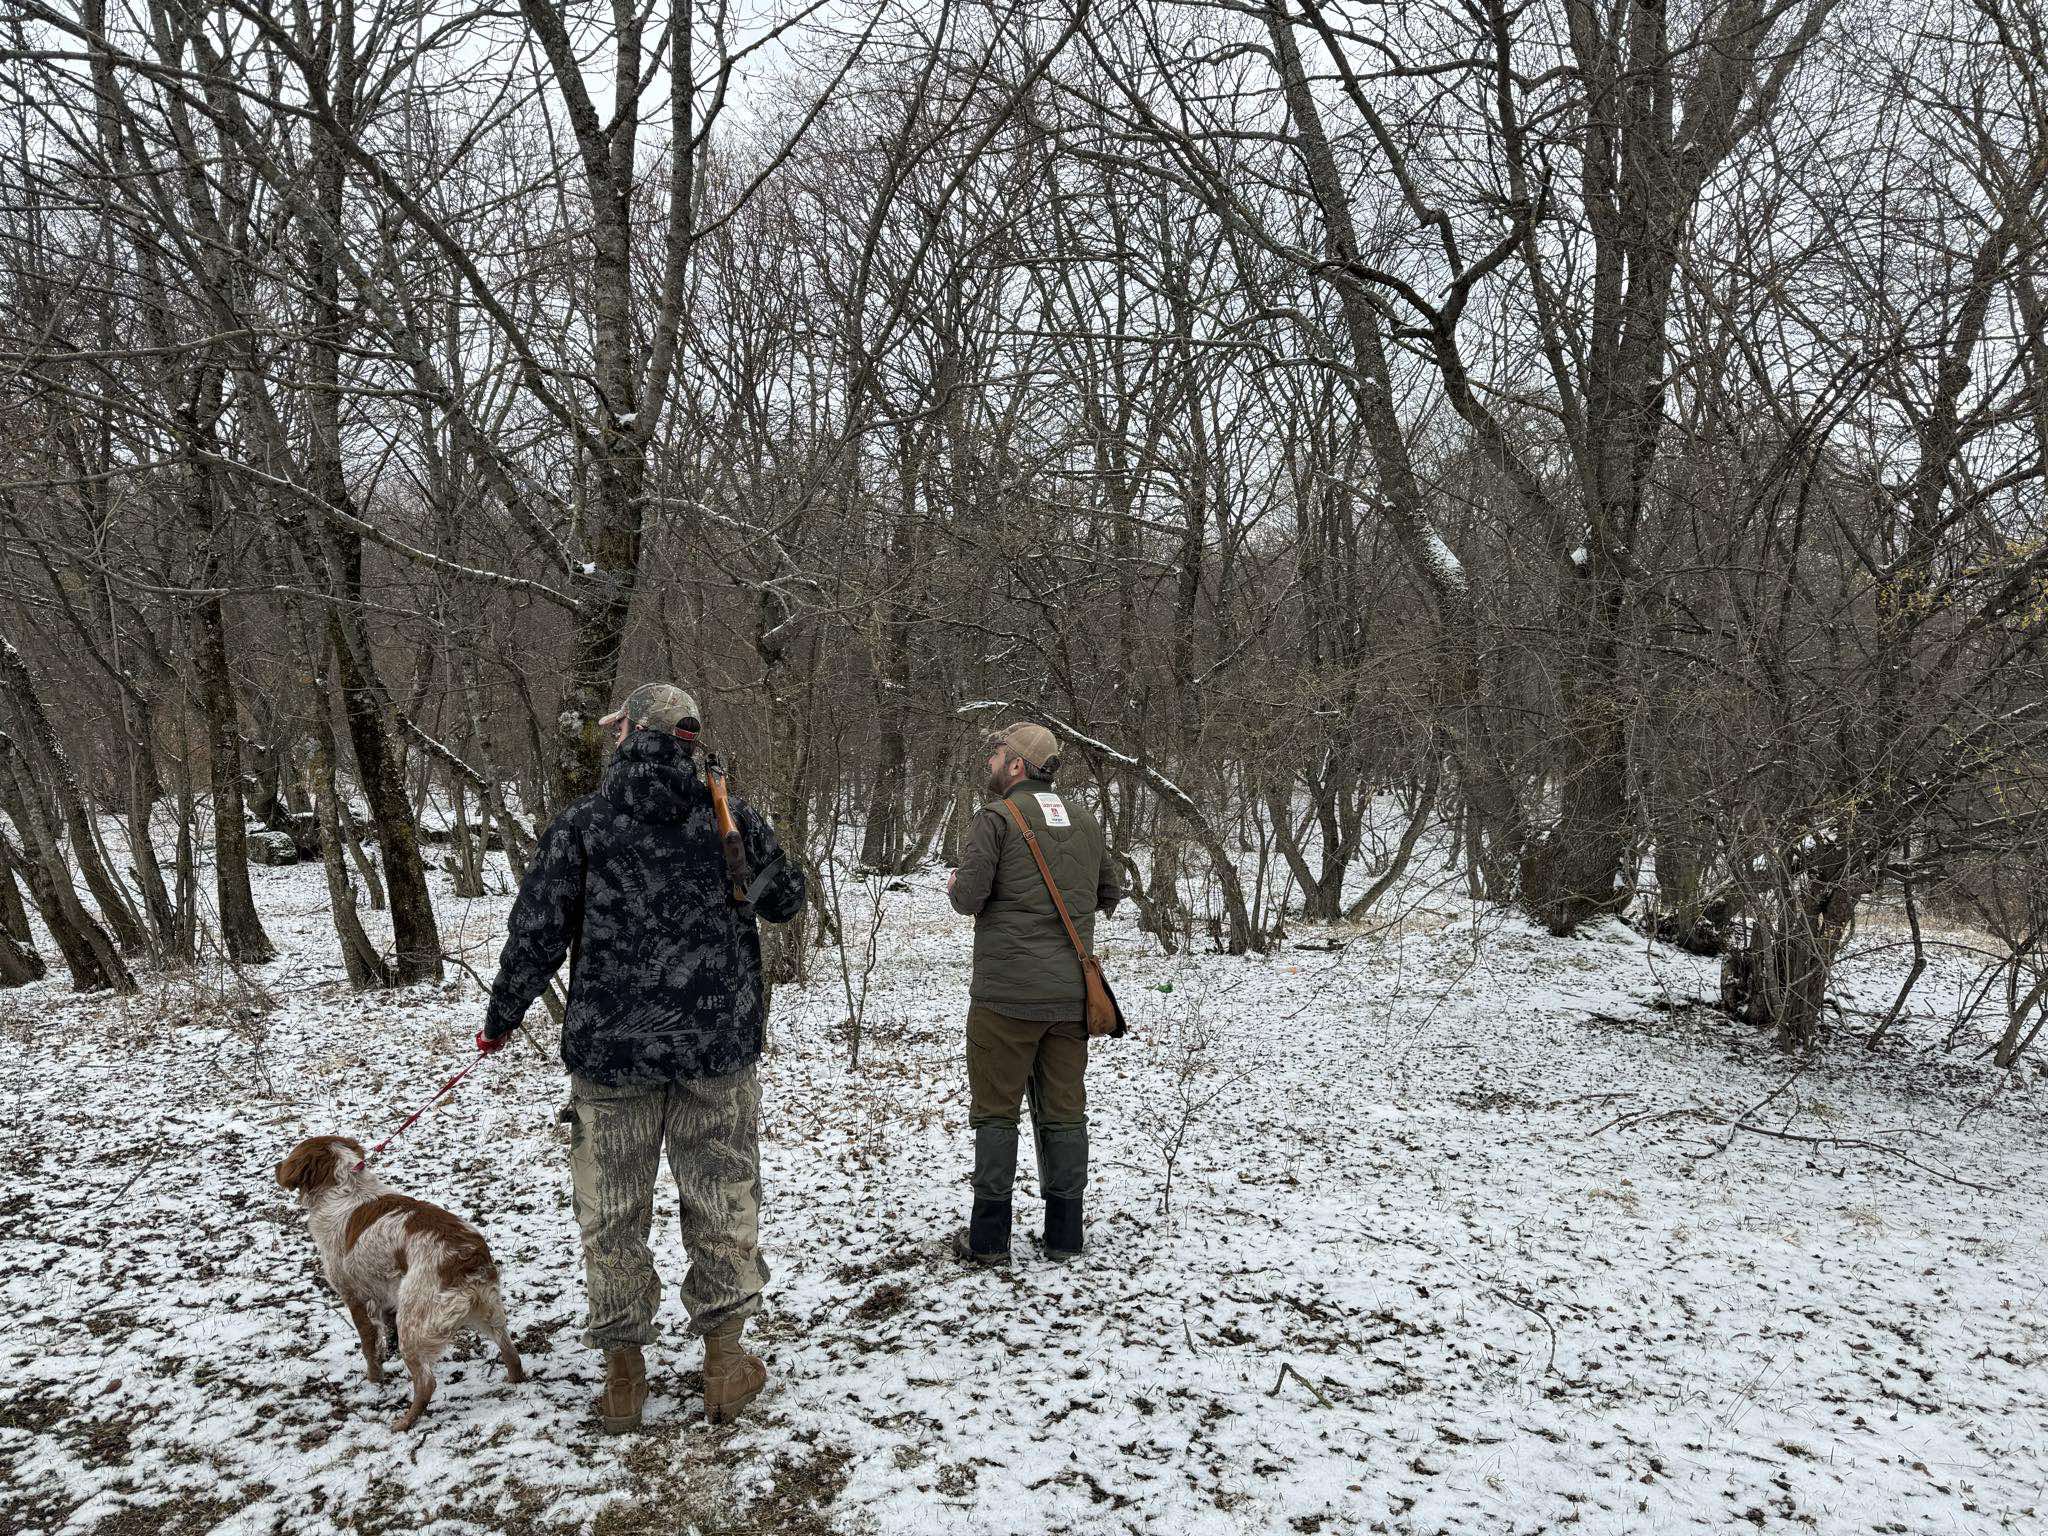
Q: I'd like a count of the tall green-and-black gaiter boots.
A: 2